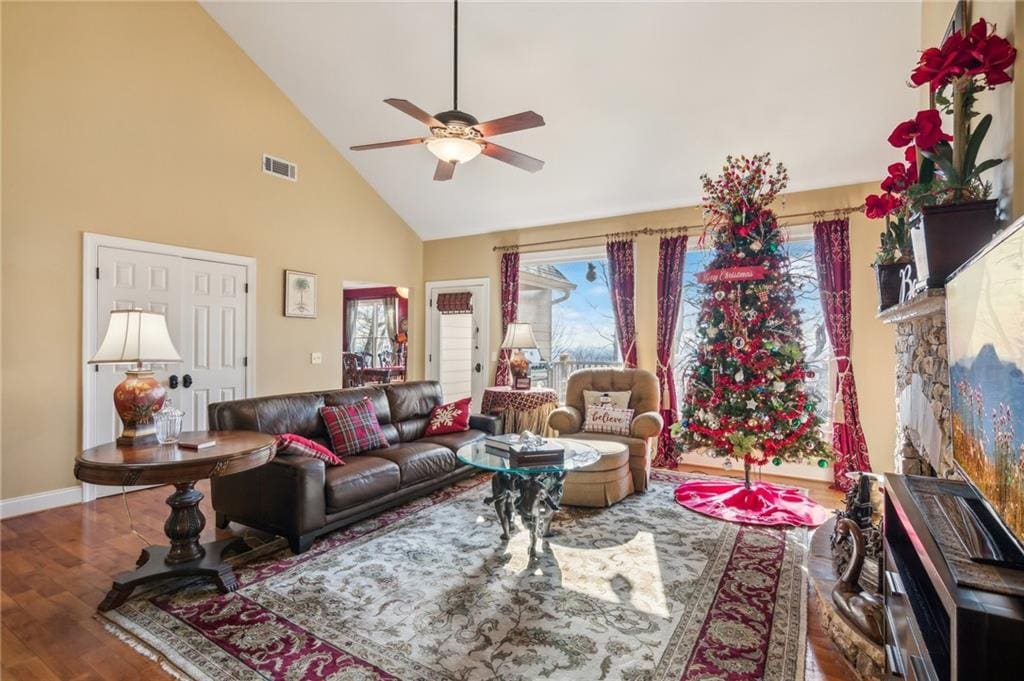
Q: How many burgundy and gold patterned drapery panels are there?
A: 4